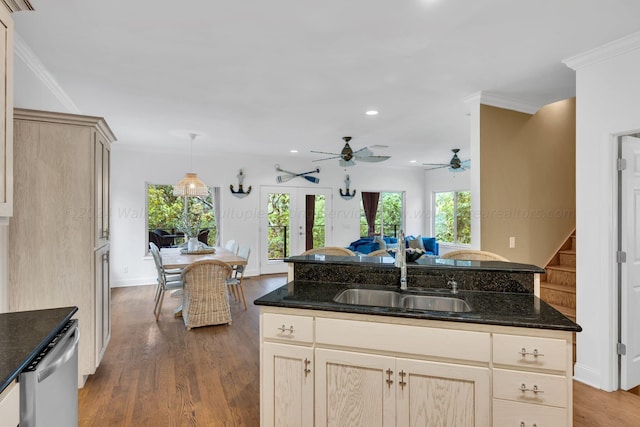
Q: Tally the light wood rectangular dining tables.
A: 1